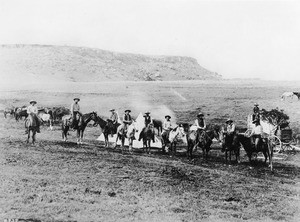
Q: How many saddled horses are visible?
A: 9